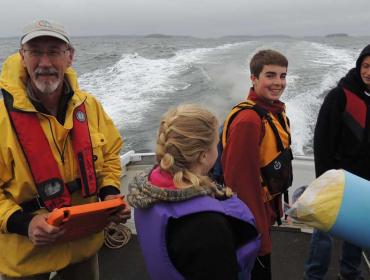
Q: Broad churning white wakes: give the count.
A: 2